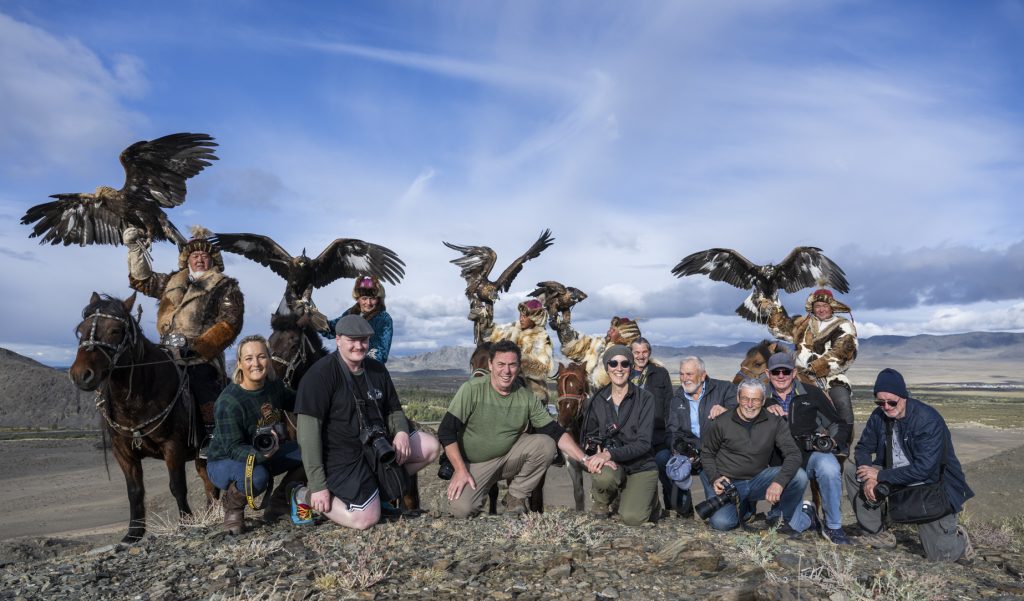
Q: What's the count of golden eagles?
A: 5